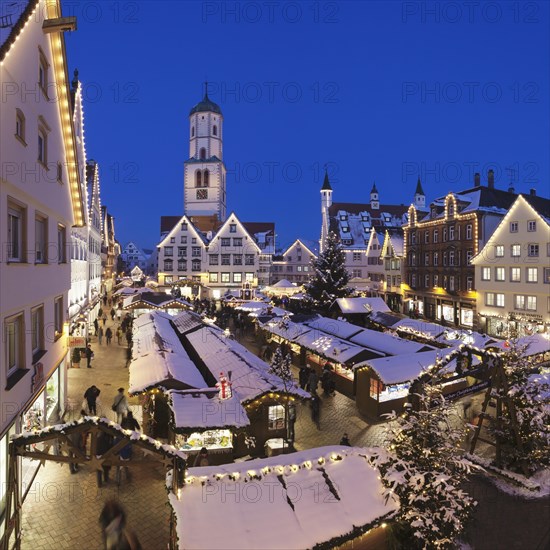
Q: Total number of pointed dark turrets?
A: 3